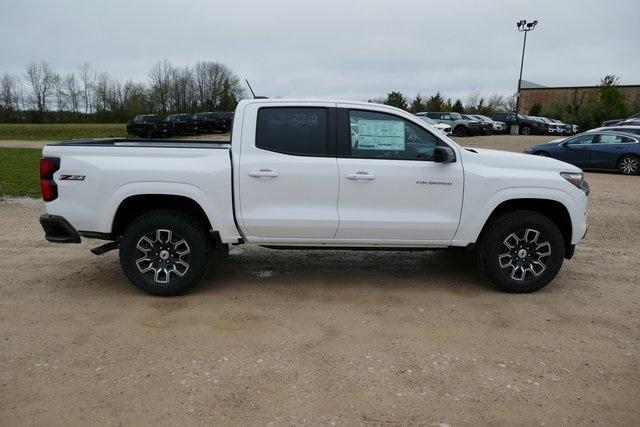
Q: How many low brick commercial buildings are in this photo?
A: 1